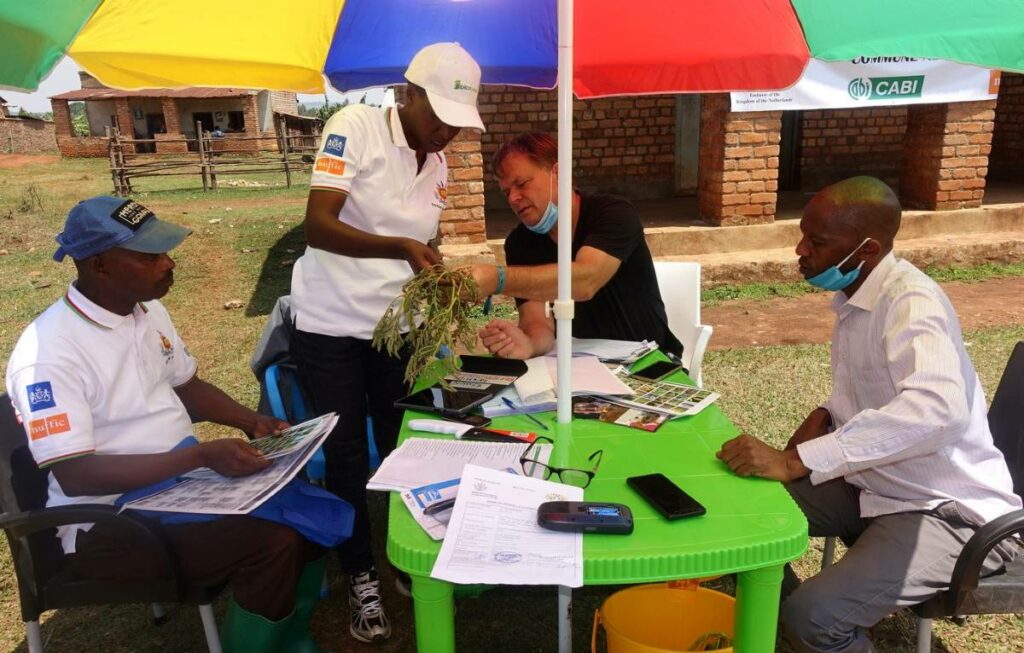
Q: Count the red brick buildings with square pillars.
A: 2